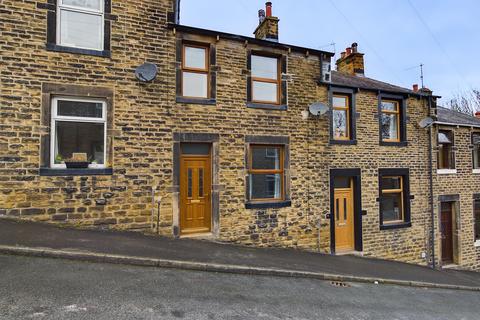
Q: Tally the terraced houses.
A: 4